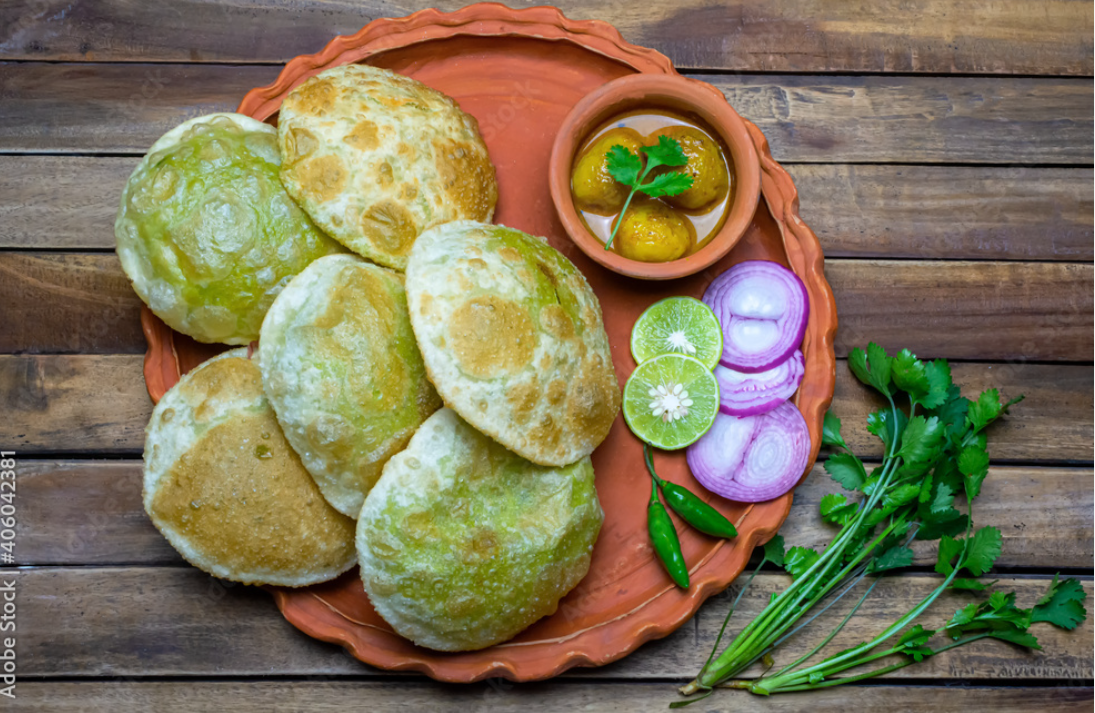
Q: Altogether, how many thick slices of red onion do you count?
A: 3